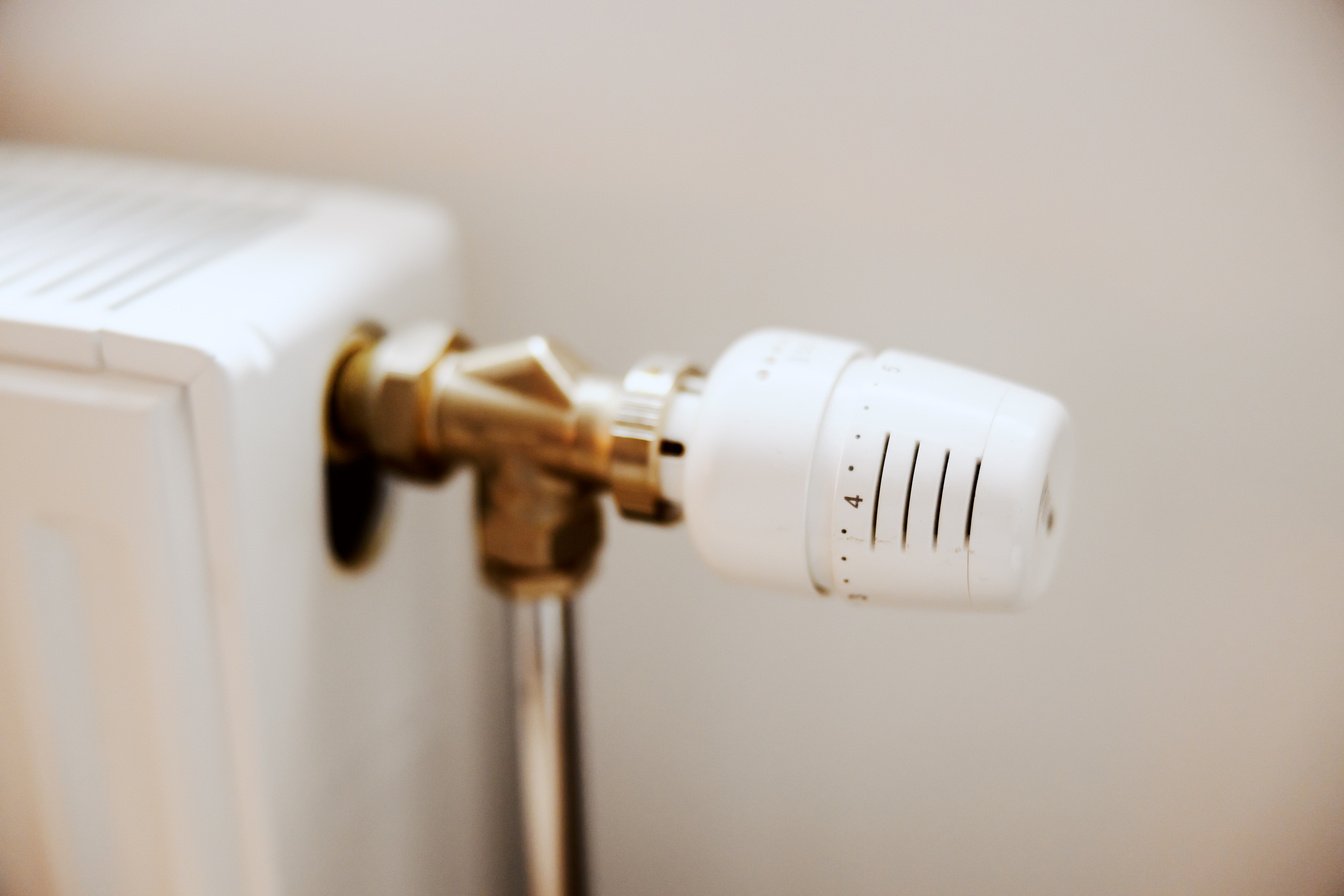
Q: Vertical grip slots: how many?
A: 4